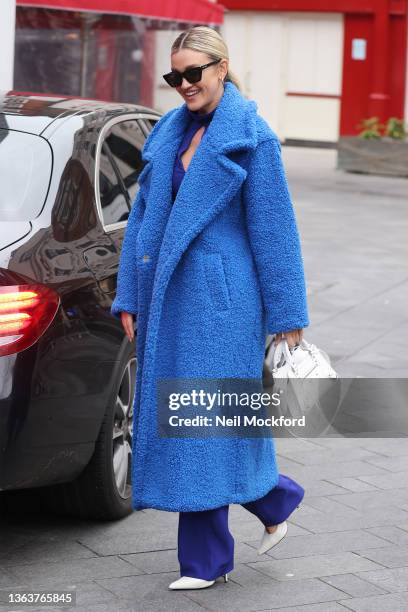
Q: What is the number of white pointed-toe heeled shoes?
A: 2